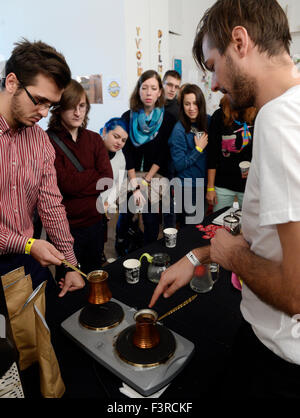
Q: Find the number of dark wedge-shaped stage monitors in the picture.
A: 0